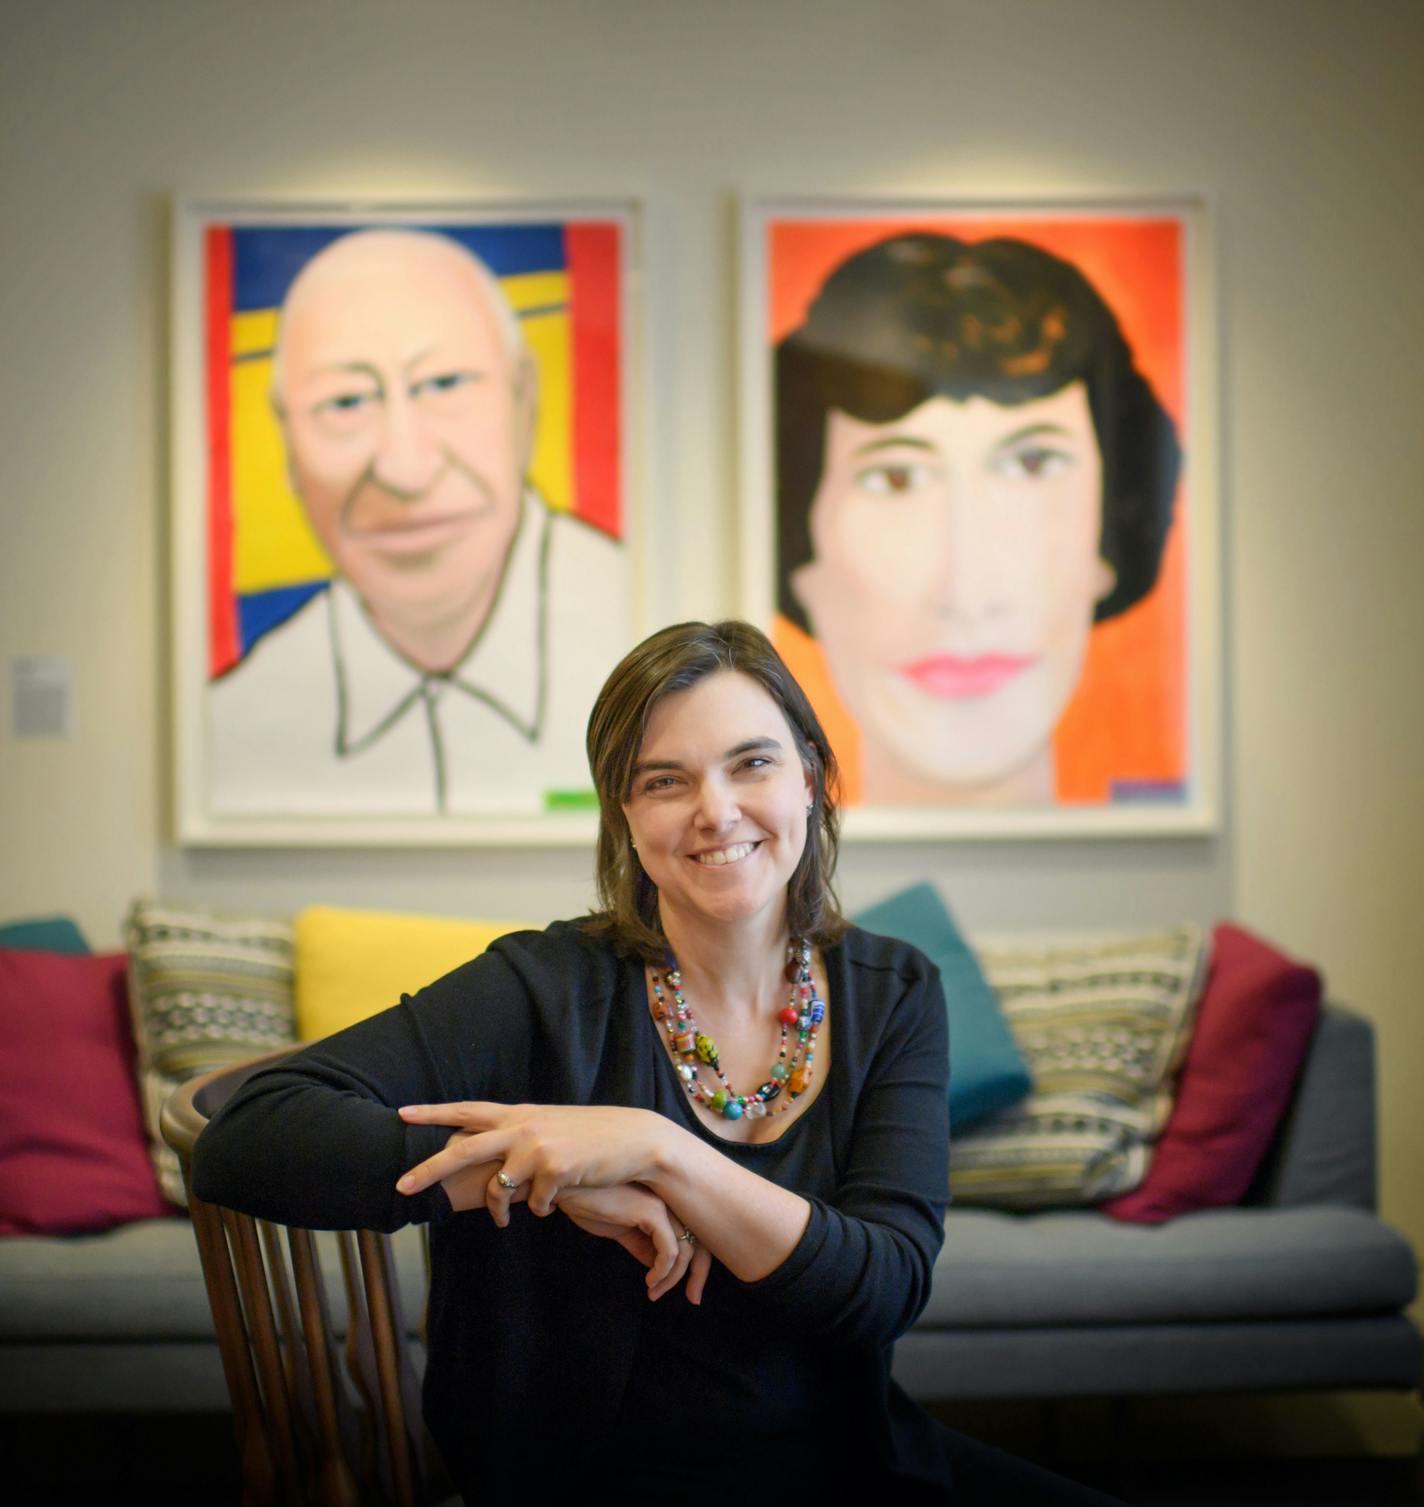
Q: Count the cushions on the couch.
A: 7